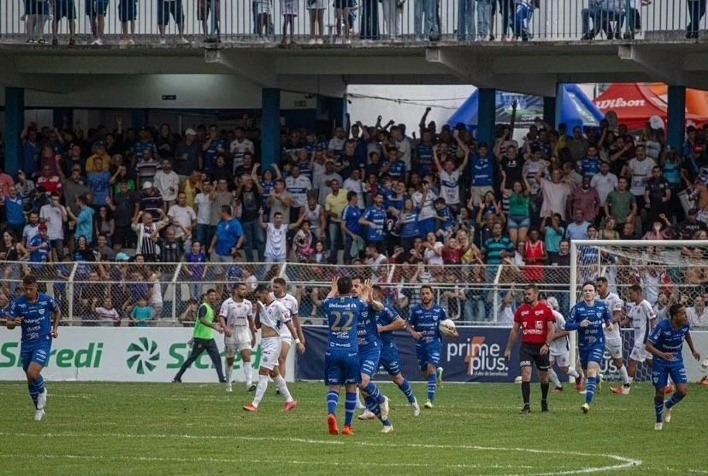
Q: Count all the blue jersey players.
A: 7